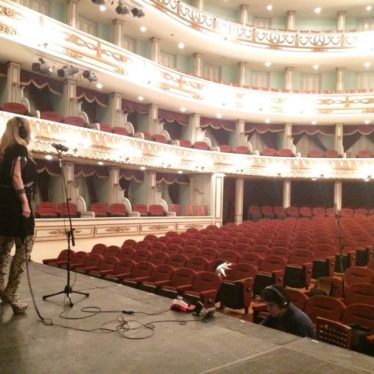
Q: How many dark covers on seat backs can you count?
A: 6